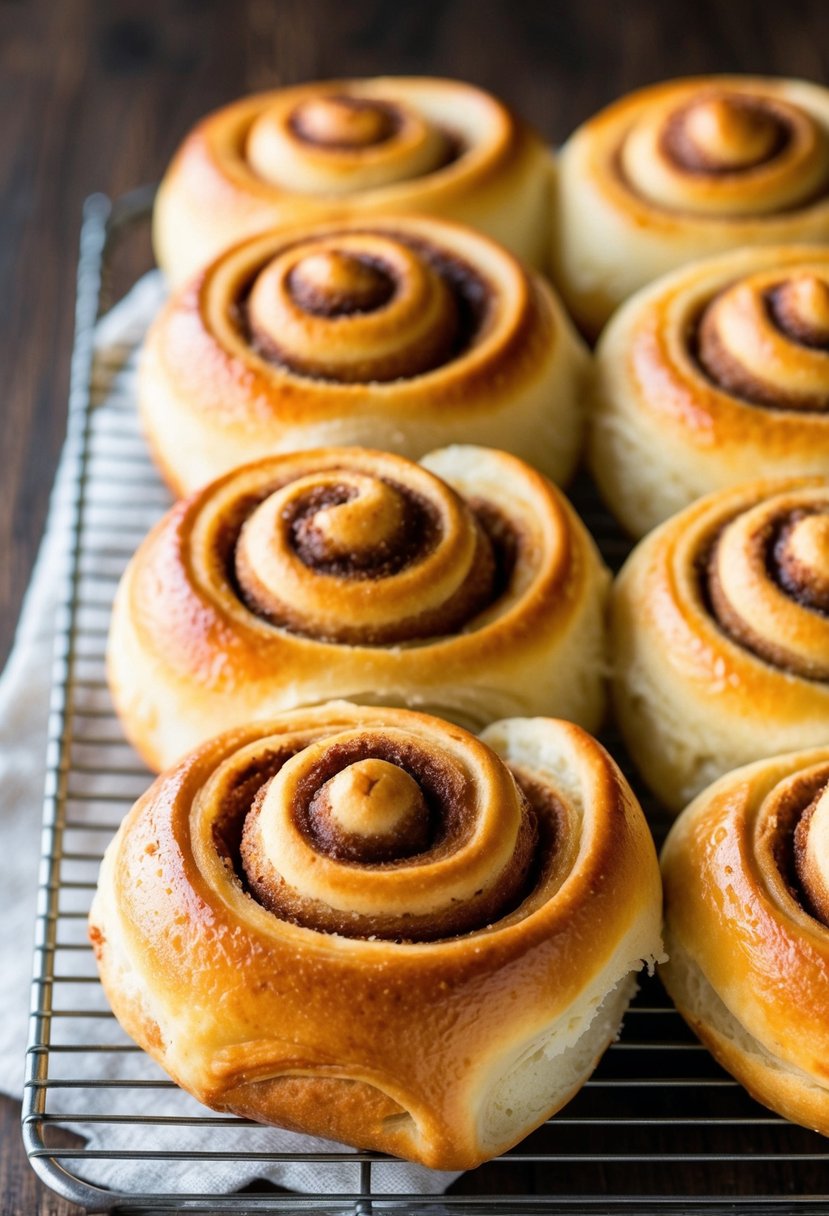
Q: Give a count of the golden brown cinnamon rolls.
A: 8